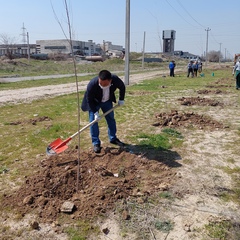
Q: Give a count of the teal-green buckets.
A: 2